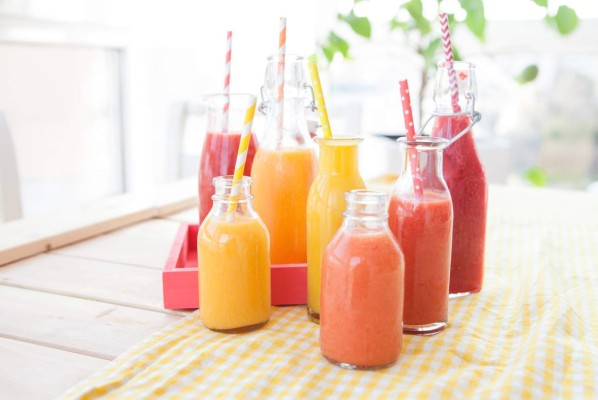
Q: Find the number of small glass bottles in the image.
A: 2